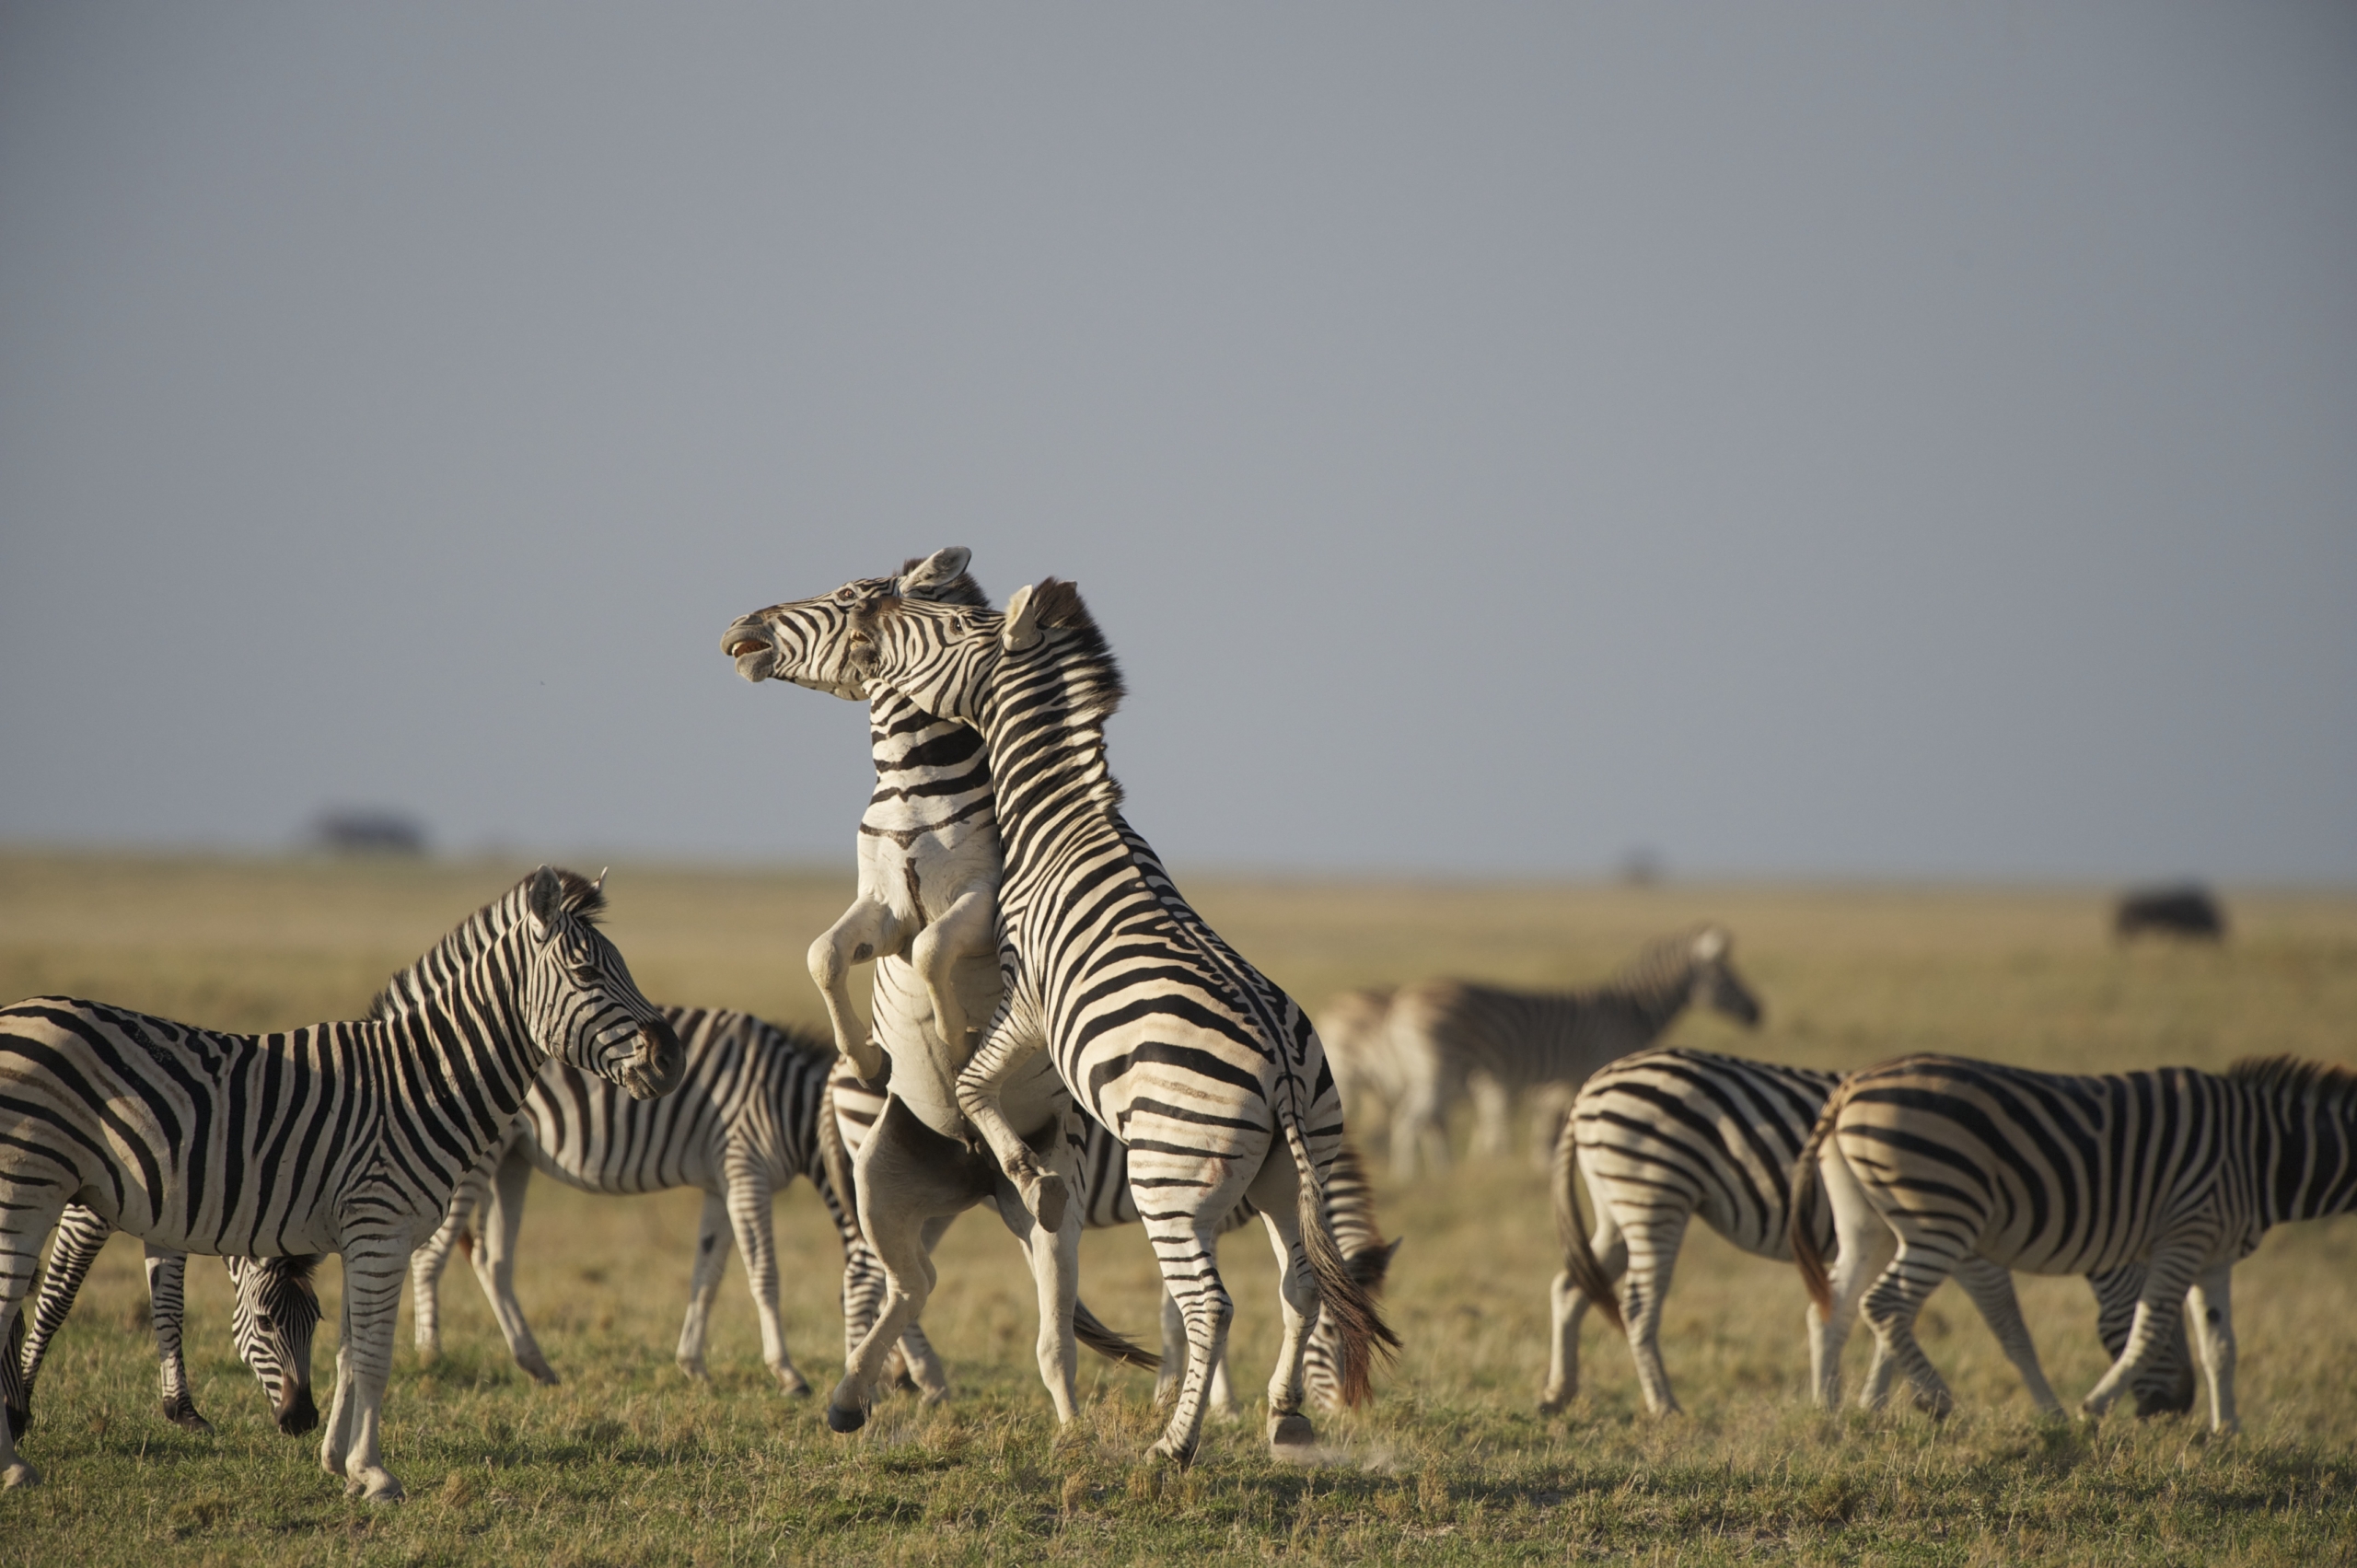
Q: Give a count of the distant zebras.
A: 2